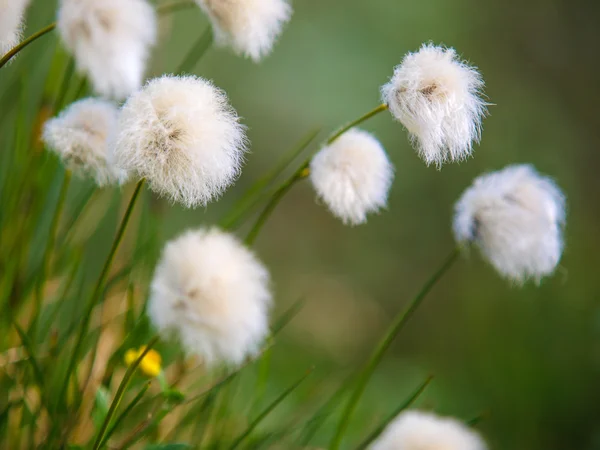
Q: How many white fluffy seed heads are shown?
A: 10